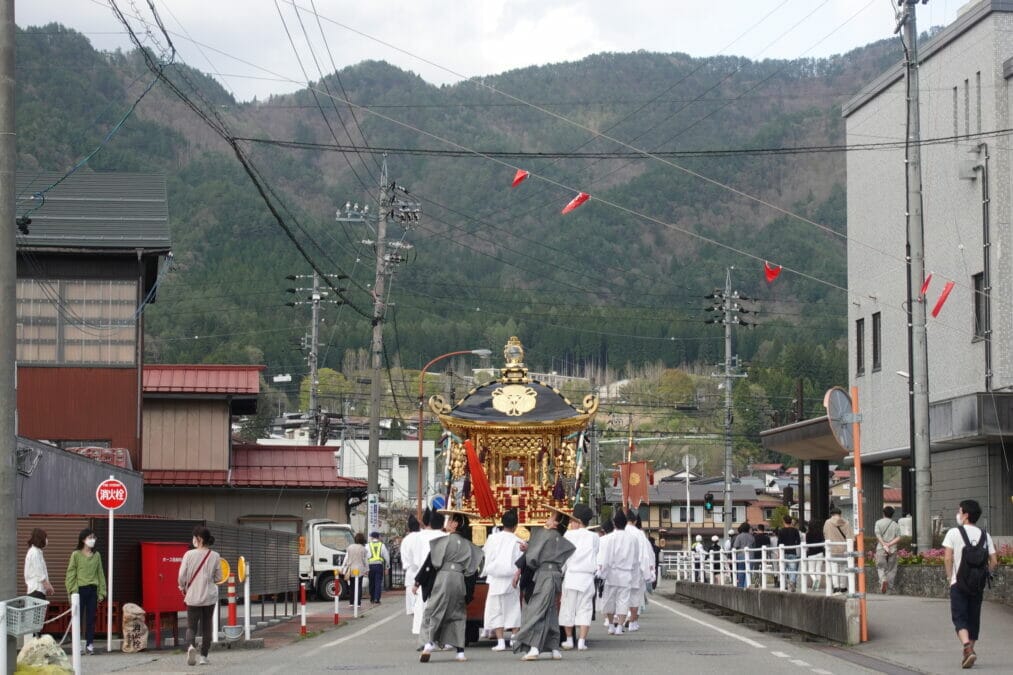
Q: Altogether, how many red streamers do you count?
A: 5